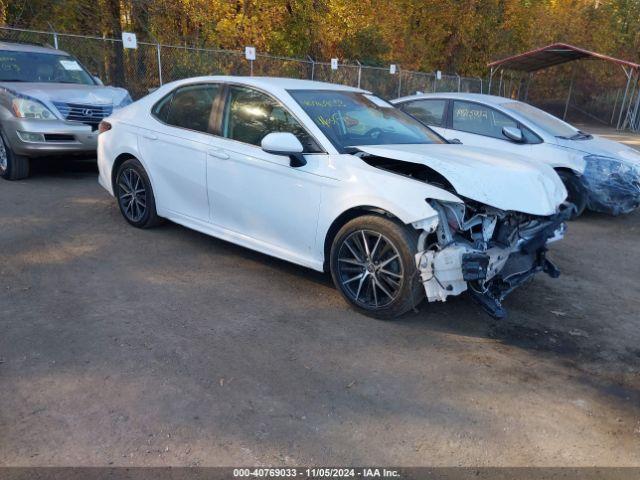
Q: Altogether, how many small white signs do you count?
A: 5